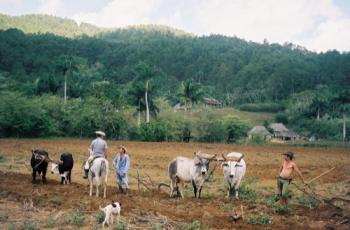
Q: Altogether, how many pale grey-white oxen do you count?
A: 2